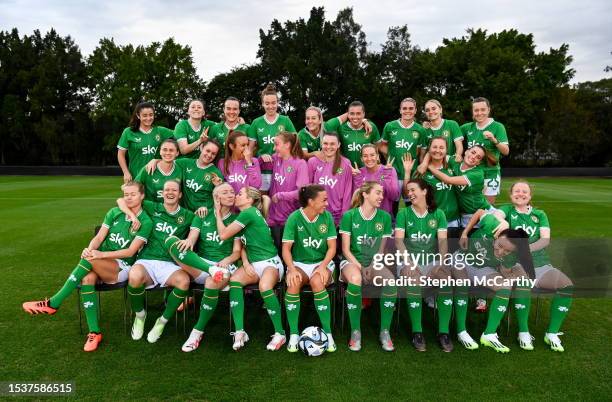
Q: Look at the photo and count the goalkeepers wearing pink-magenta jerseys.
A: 4